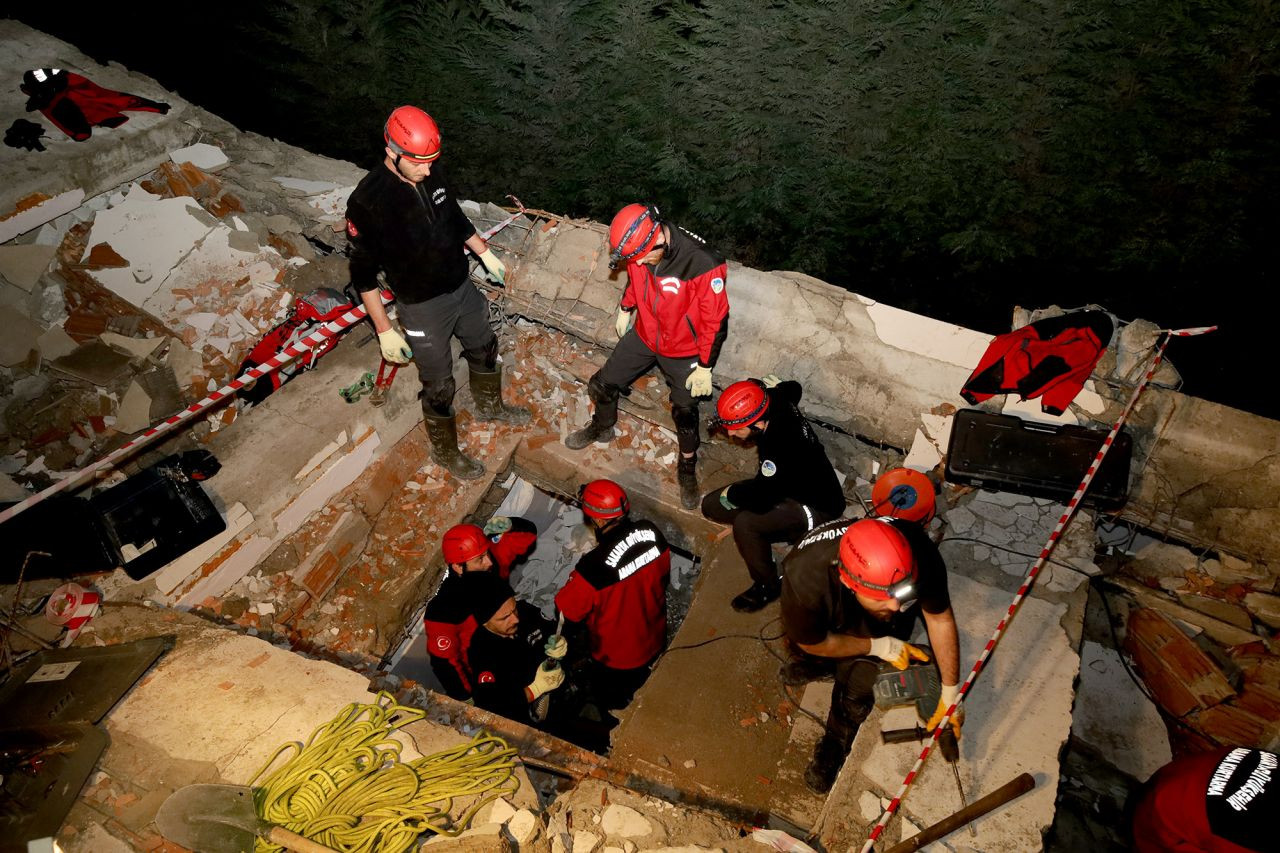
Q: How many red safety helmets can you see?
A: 6